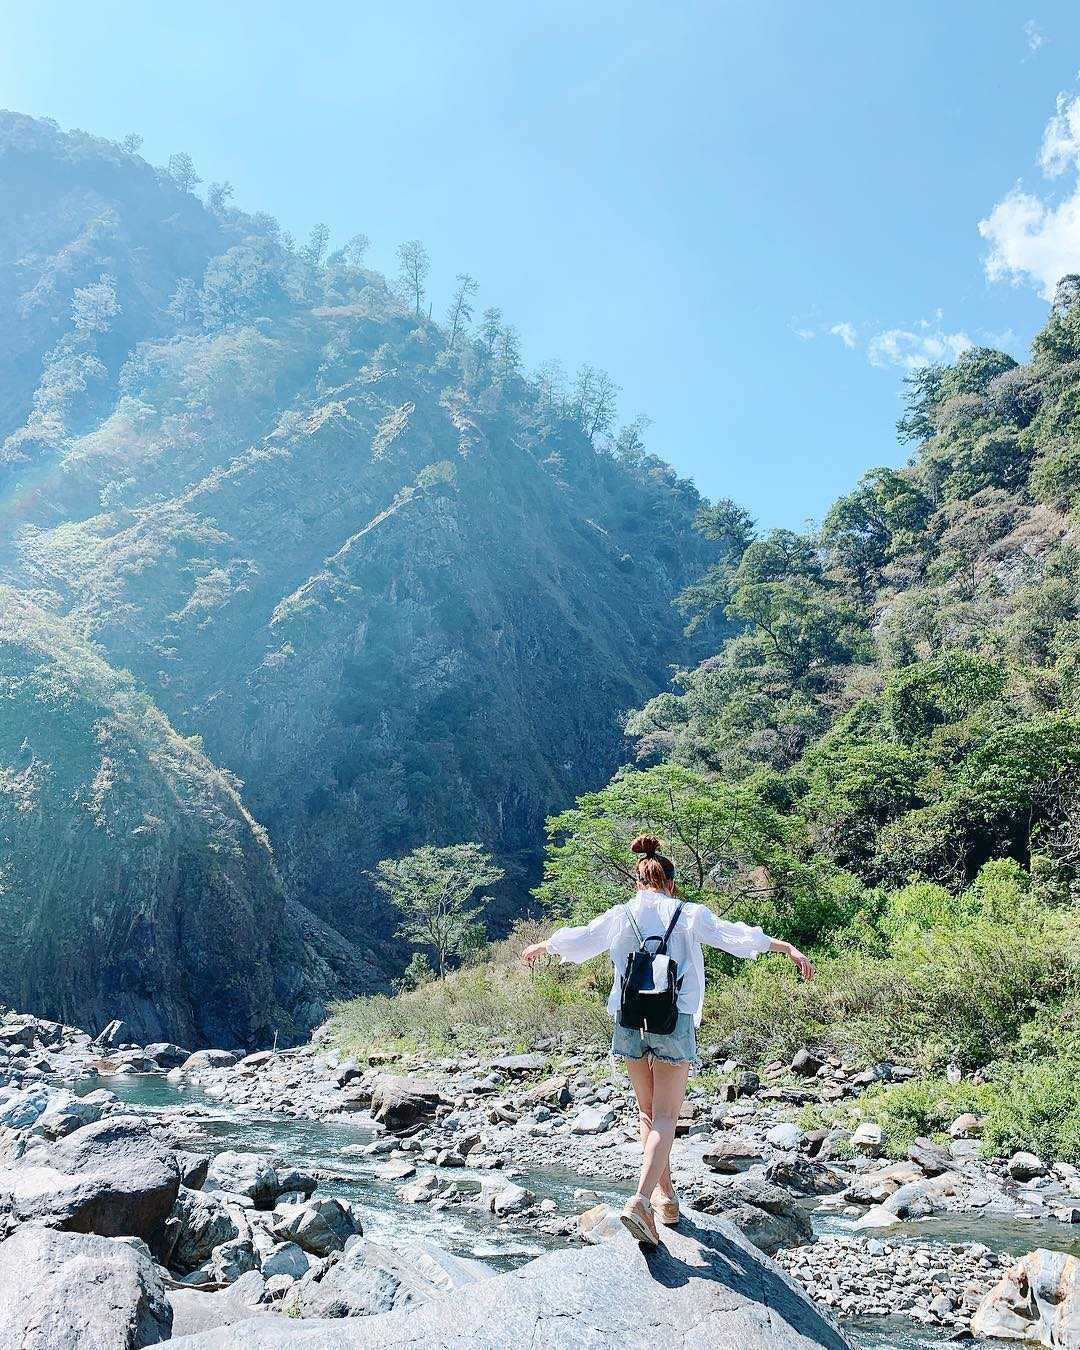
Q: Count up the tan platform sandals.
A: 2